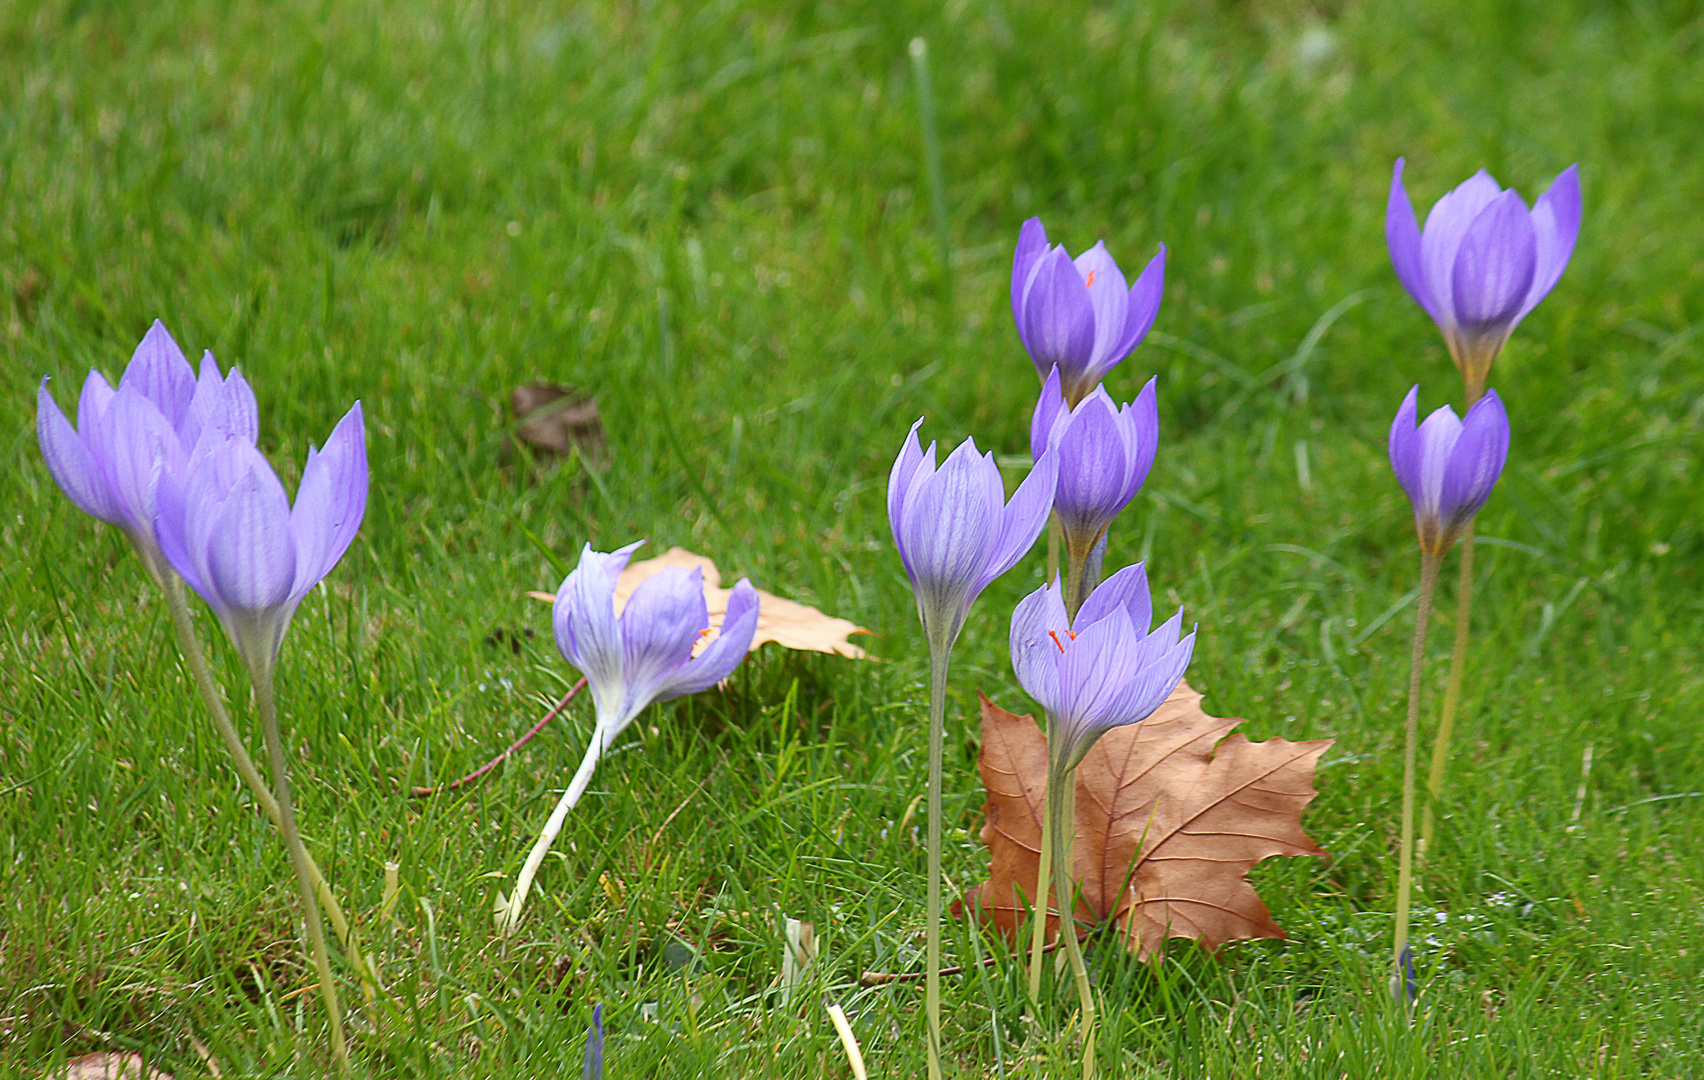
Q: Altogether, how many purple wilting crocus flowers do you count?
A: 1